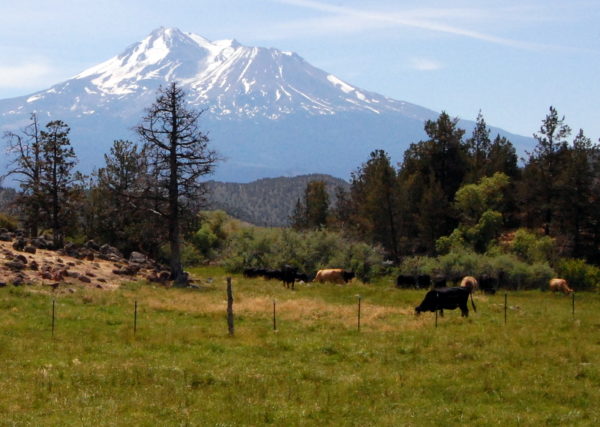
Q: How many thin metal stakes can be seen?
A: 7